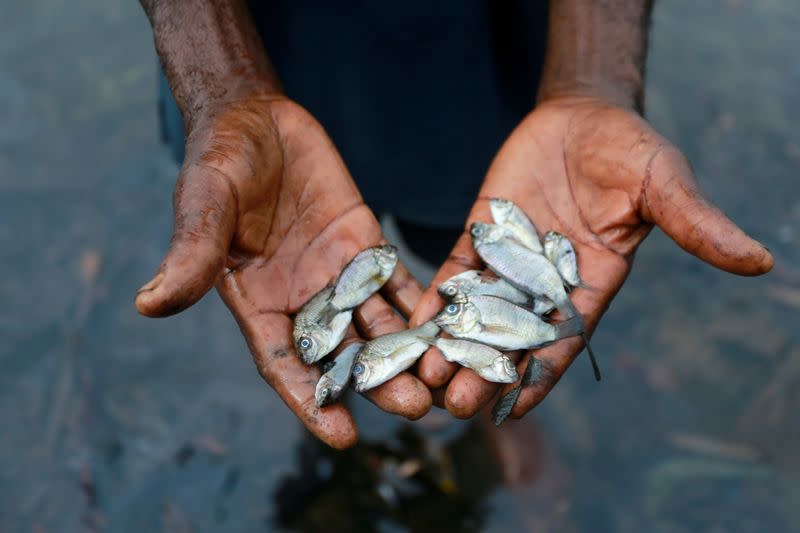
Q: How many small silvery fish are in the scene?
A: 10